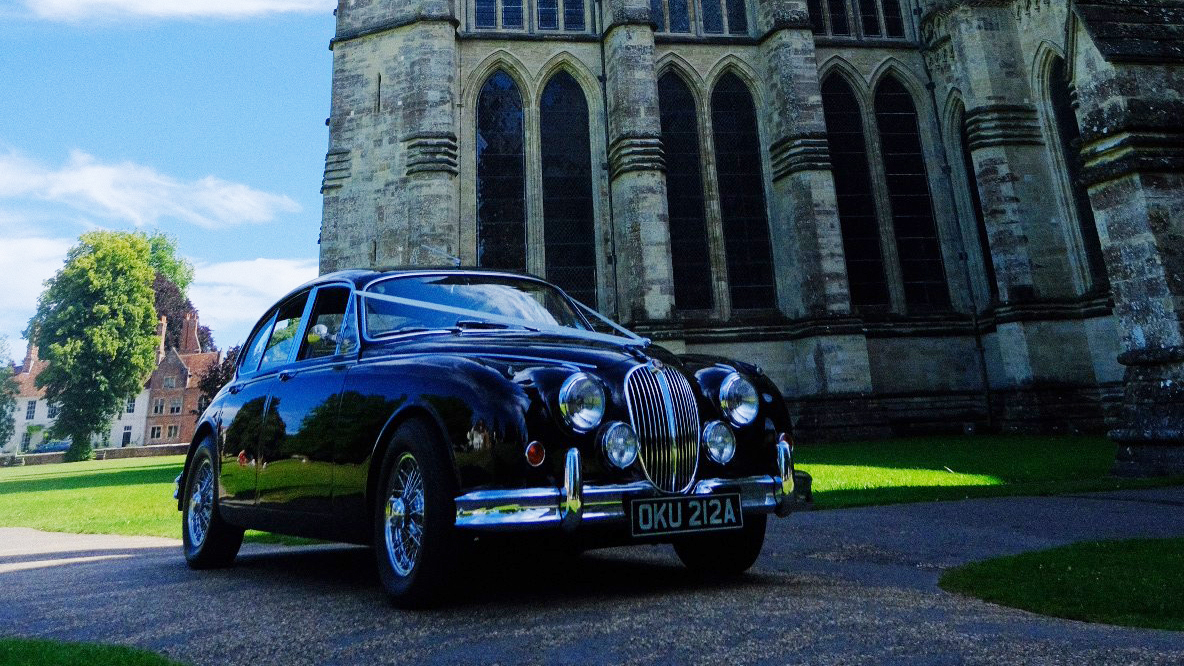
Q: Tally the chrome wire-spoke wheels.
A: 2